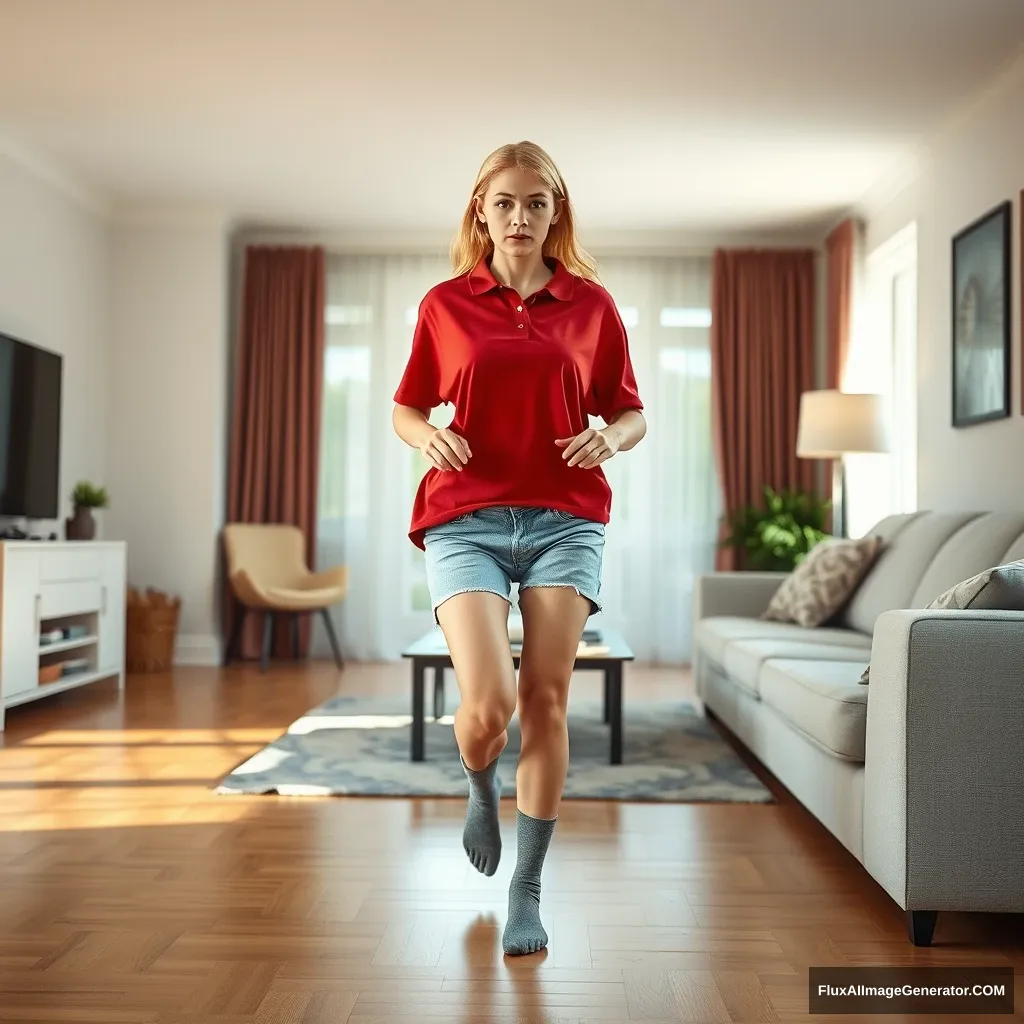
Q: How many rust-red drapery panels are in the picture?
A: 3